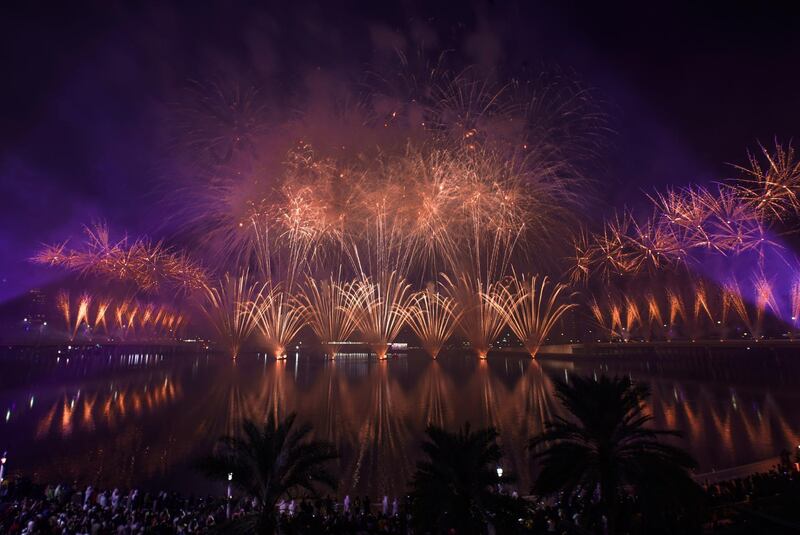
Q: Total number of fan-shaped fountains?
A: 7